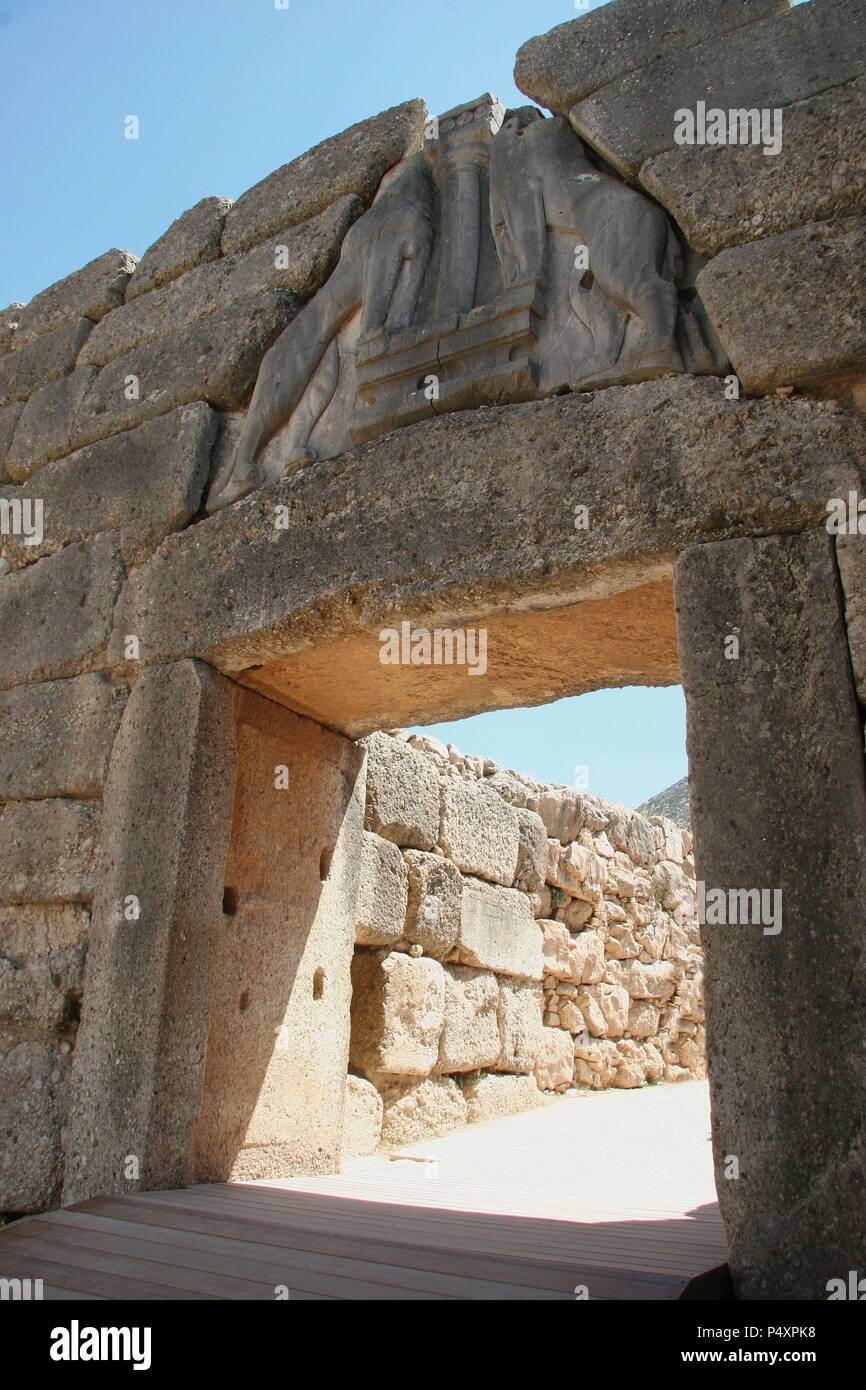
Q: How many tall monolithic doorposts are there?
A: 2